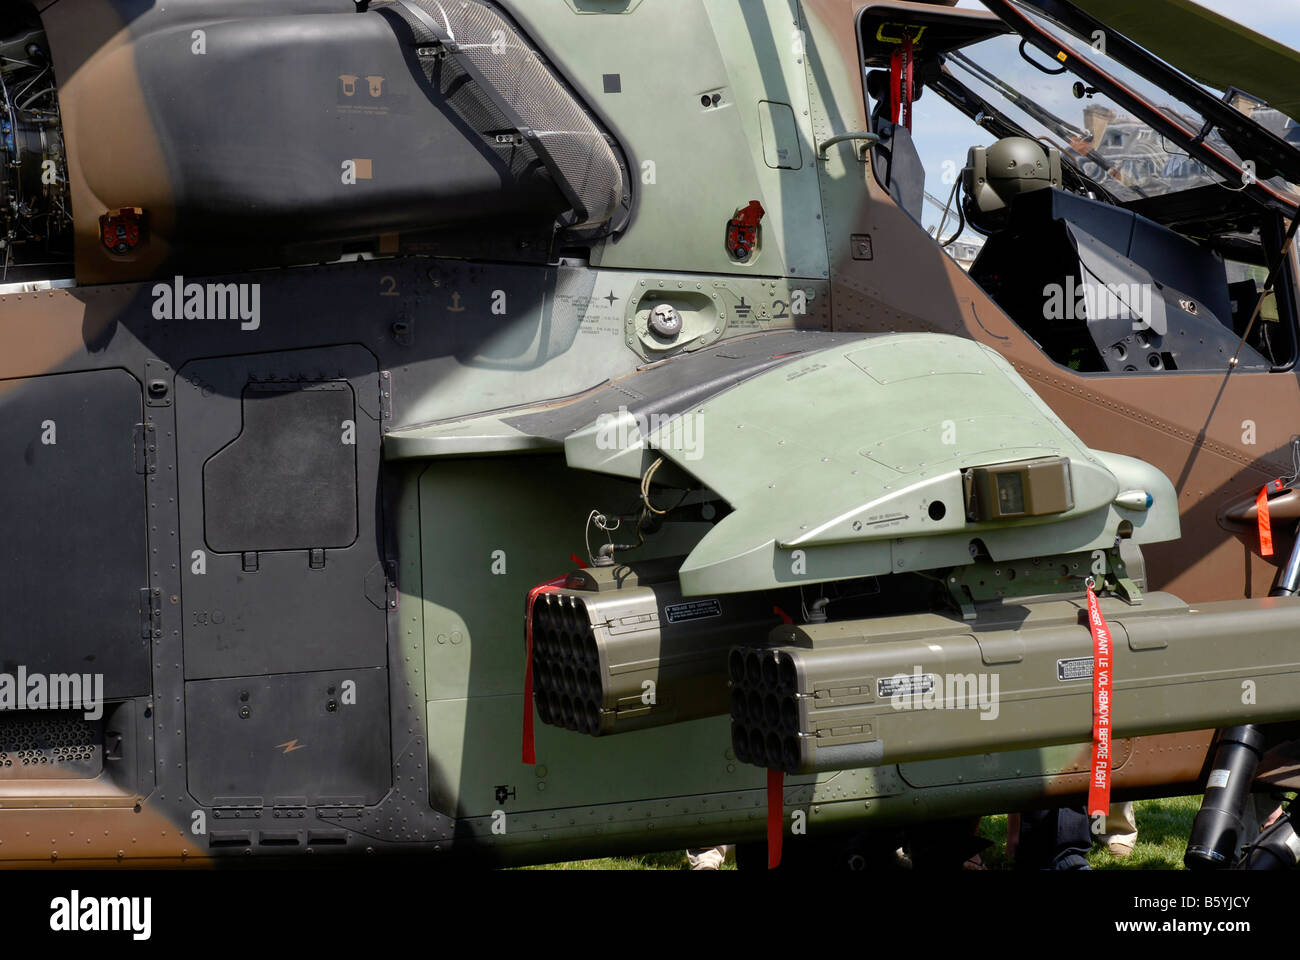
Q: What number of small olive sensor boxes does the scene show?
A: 1